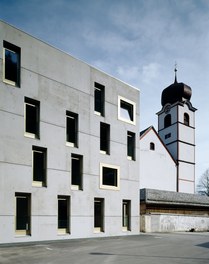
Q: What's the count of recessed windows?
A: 12